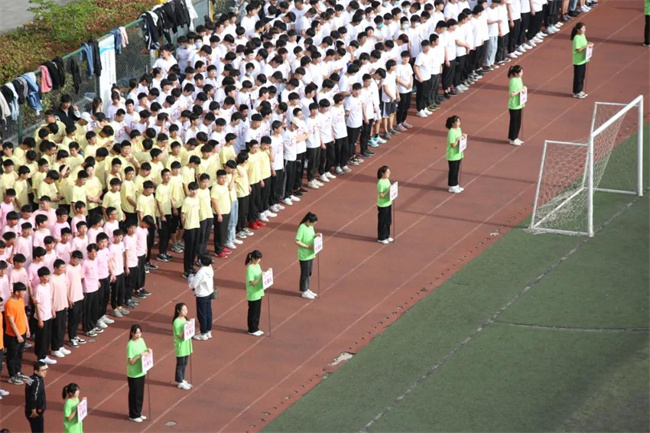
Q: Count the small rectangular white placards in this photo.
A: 9